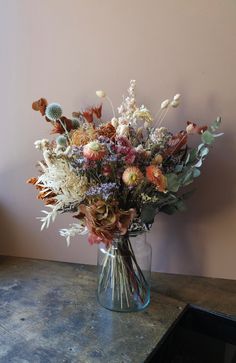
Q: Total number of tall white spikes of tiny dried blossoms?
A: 1